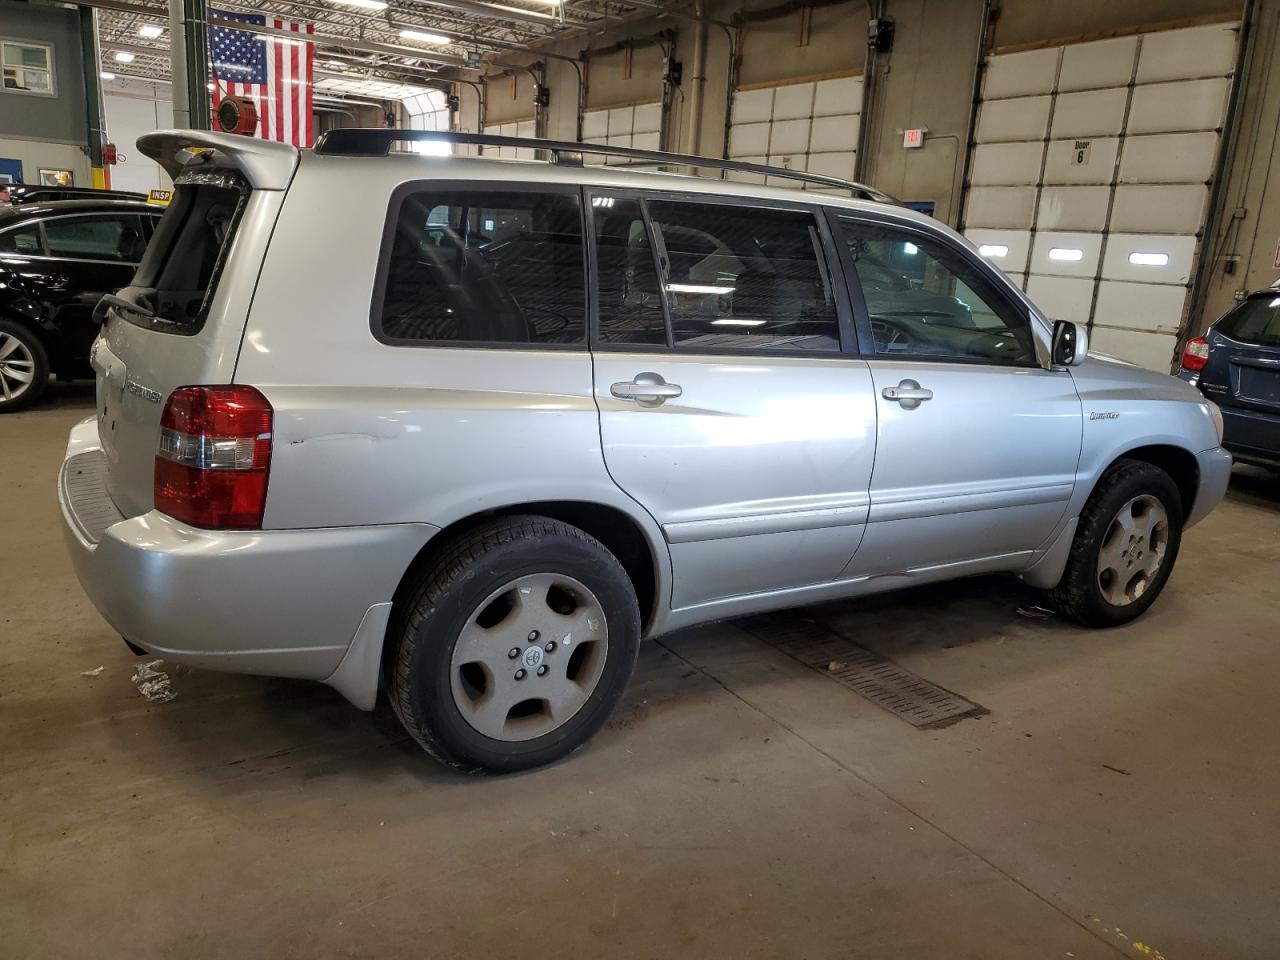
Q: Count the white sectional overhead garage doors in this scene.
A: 5